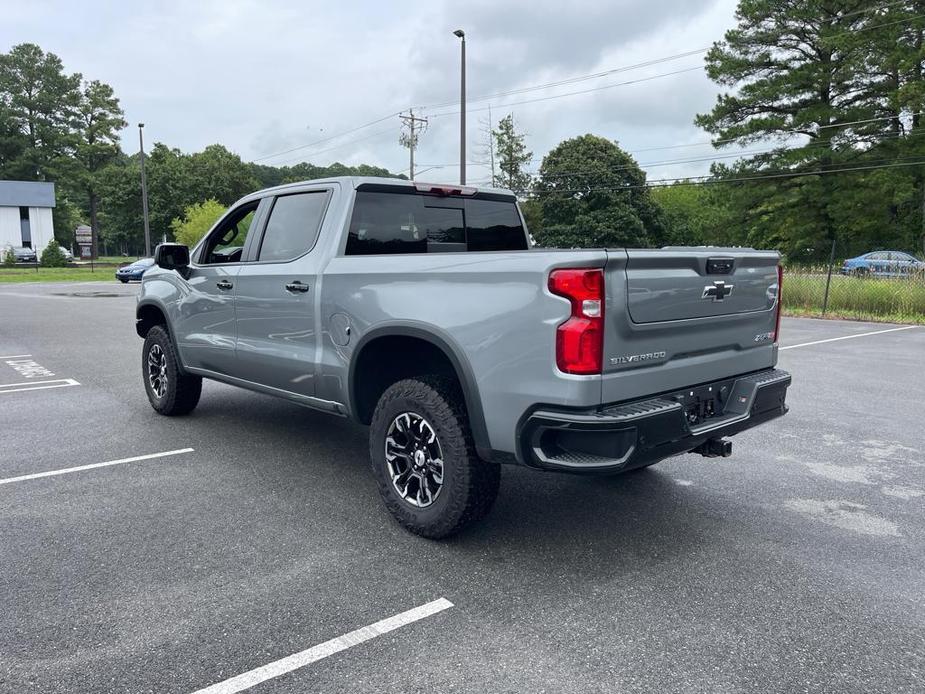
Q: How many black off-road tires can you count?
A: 2